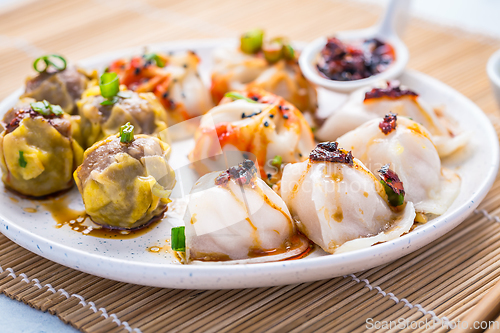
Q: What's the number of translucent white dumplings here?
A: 4